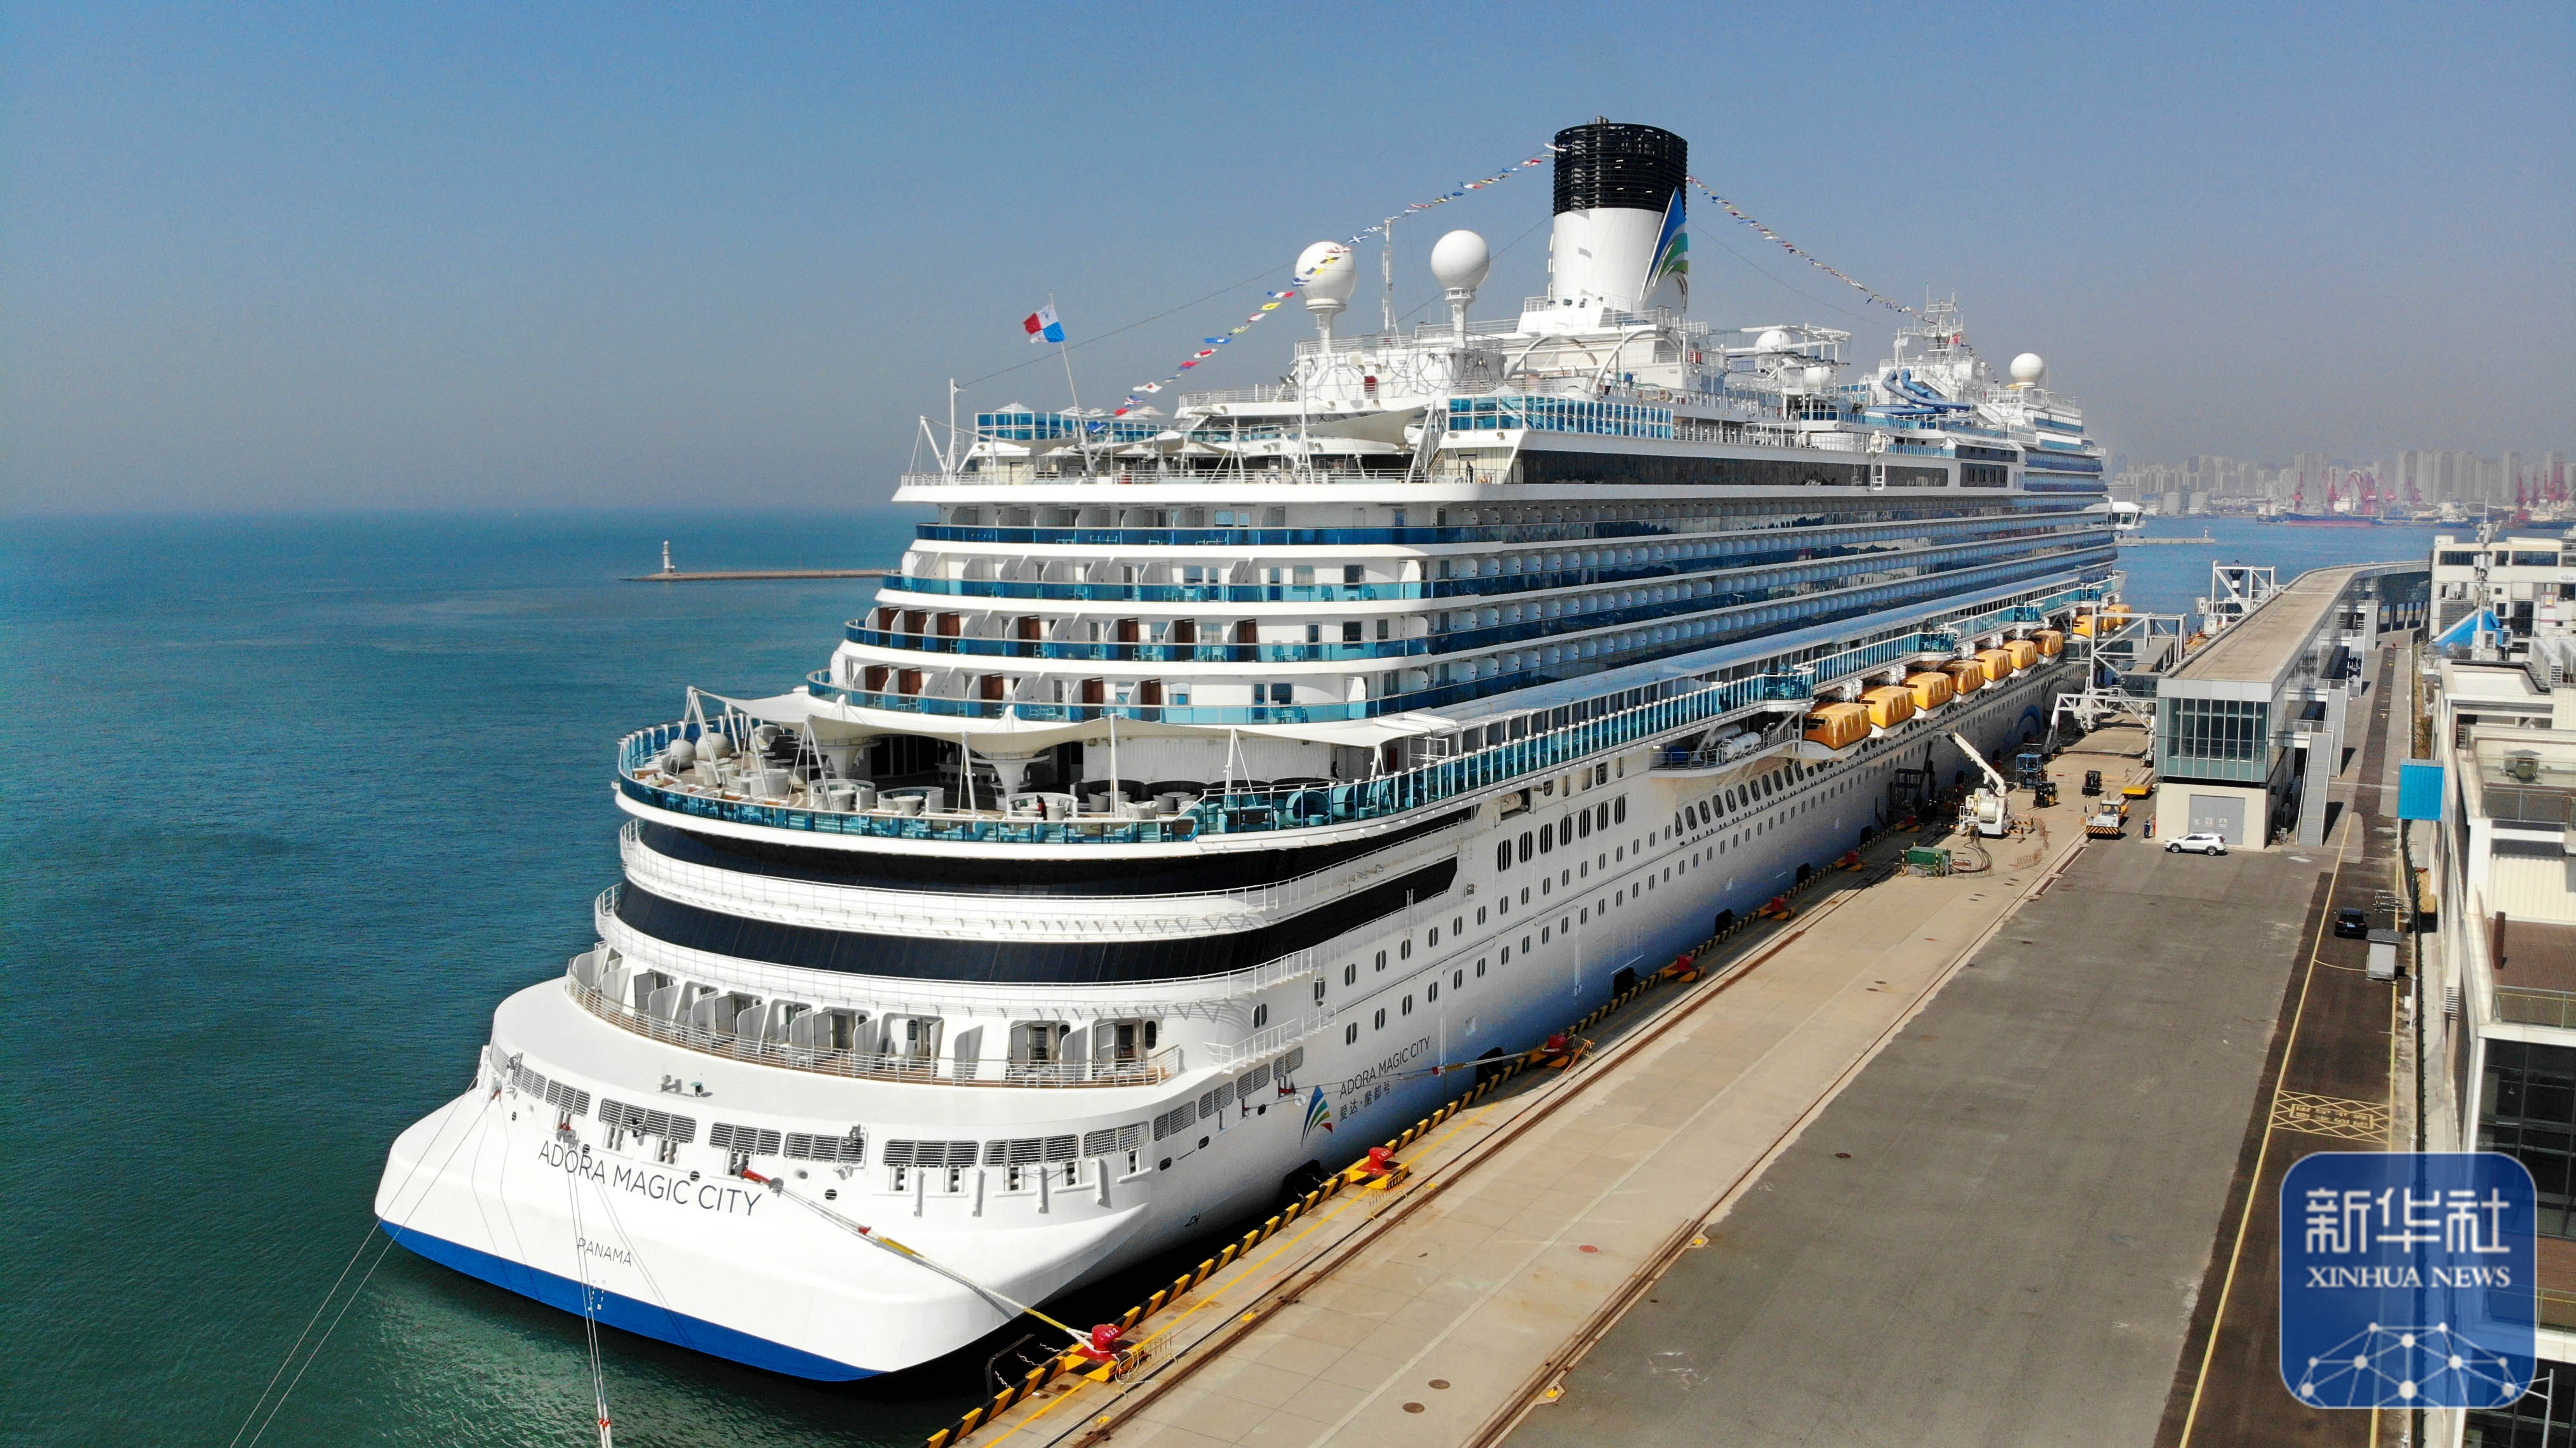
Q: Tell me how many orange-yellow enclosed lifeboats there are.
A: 10